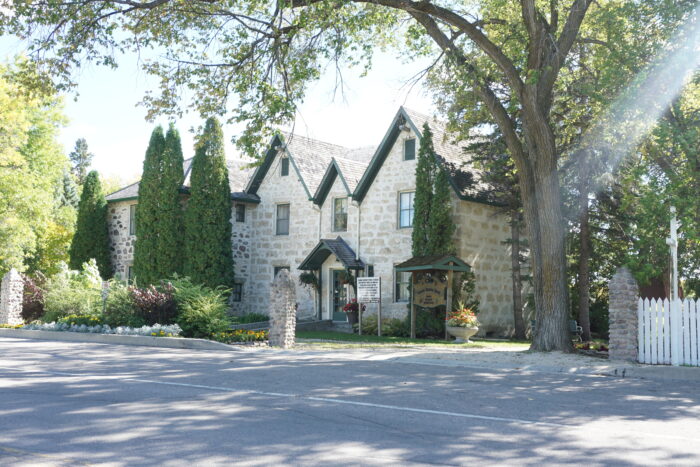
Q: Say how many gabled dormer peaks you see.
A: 3